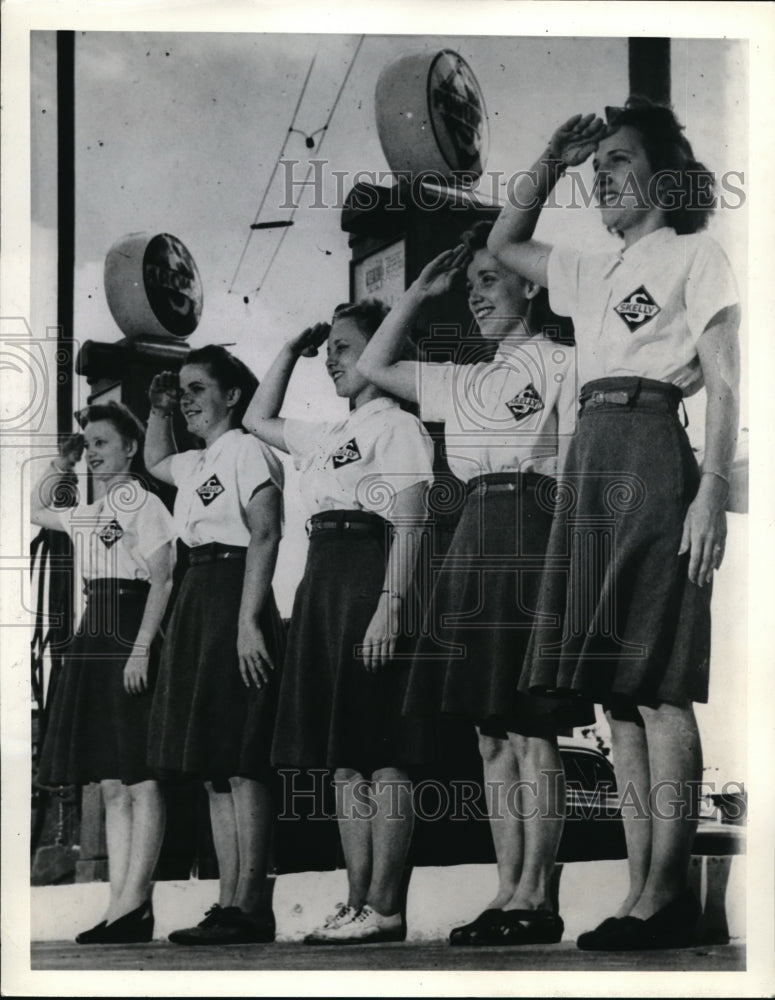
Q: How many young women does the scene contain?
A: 5